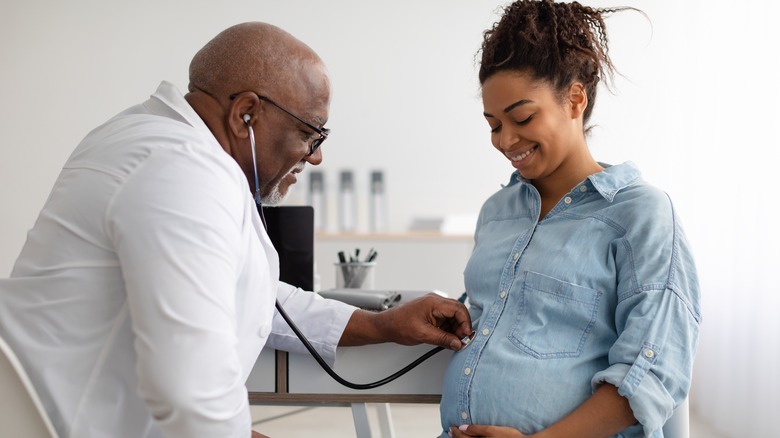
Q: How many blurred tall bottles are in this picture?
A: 3